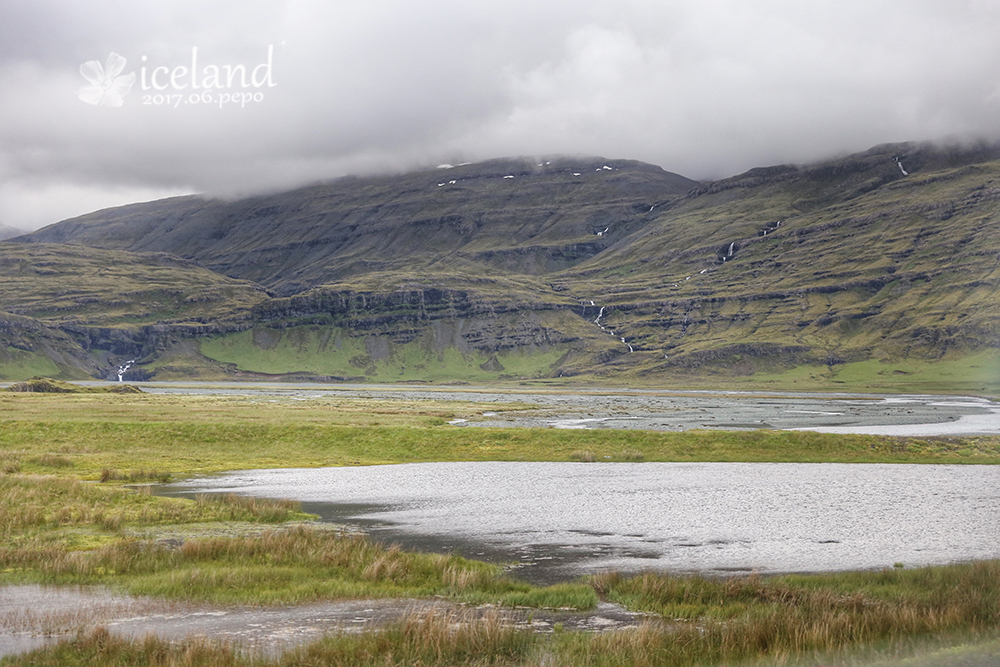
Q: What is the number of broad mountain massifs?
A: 2